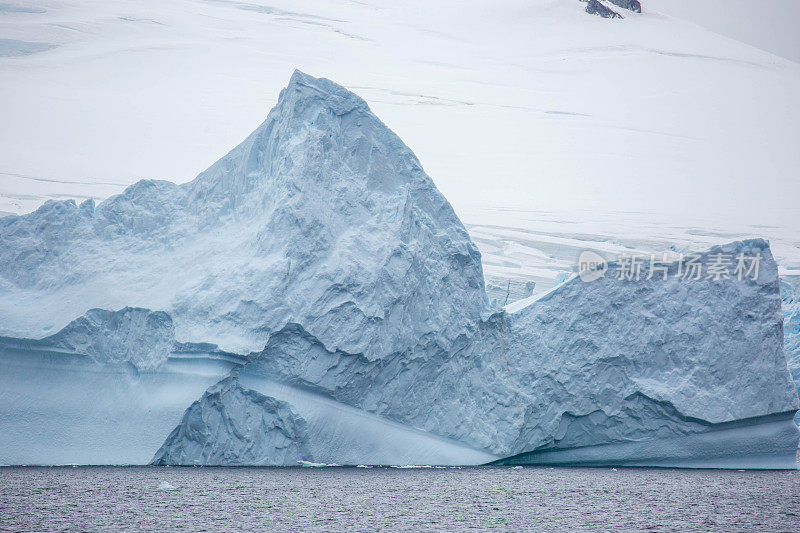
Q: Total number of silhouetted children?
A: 0